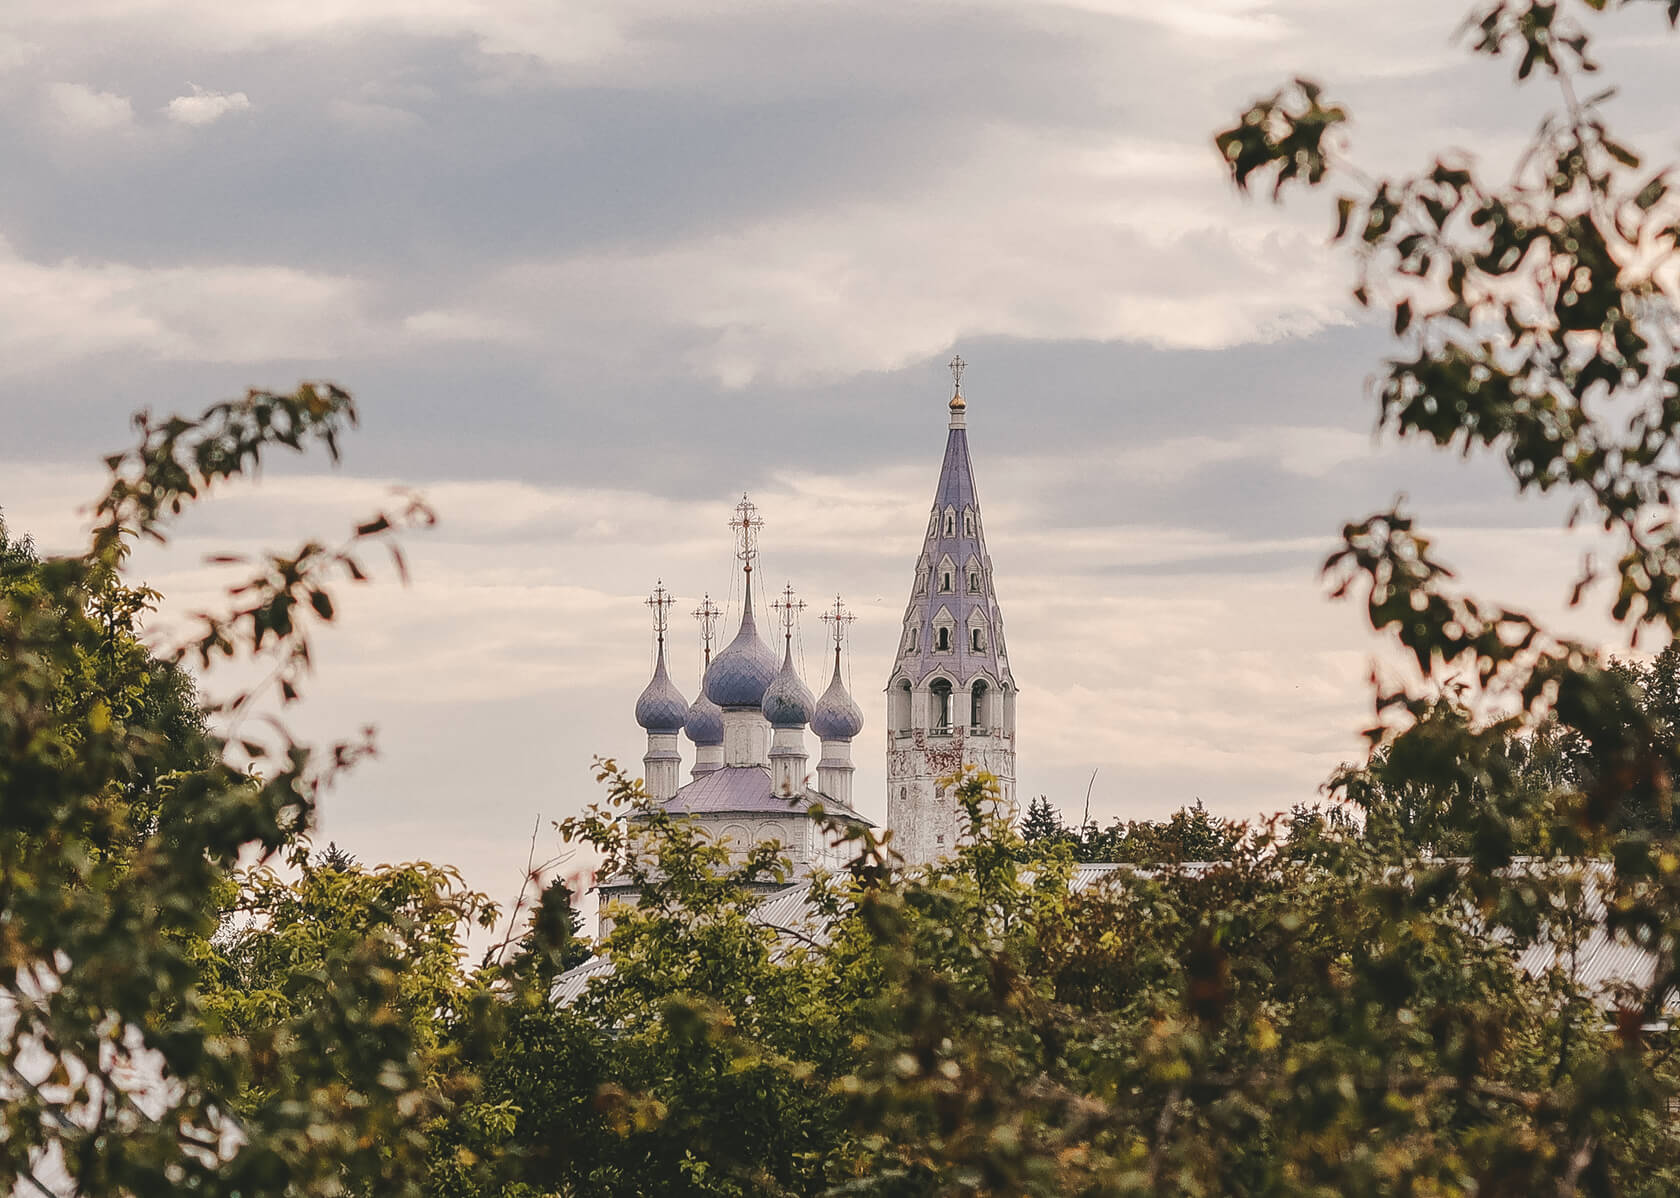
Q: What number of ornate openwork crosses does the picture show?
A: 6